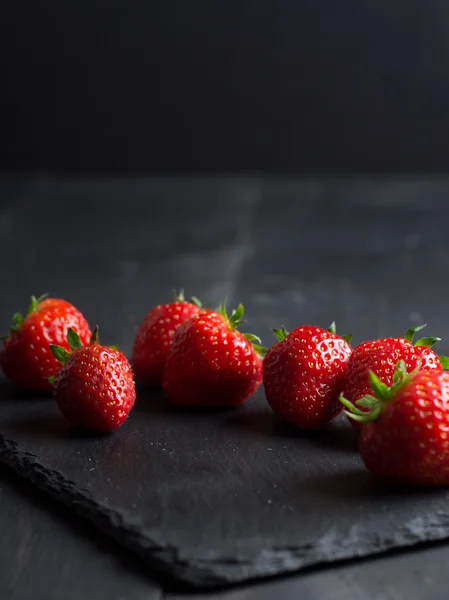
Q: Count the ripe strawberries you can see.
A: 7